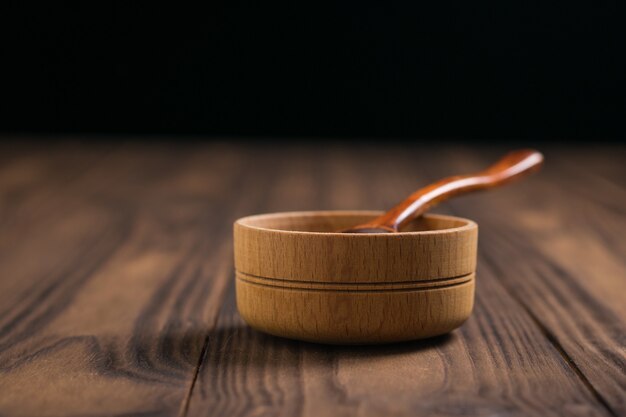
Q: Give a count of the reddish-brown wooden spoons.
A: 1